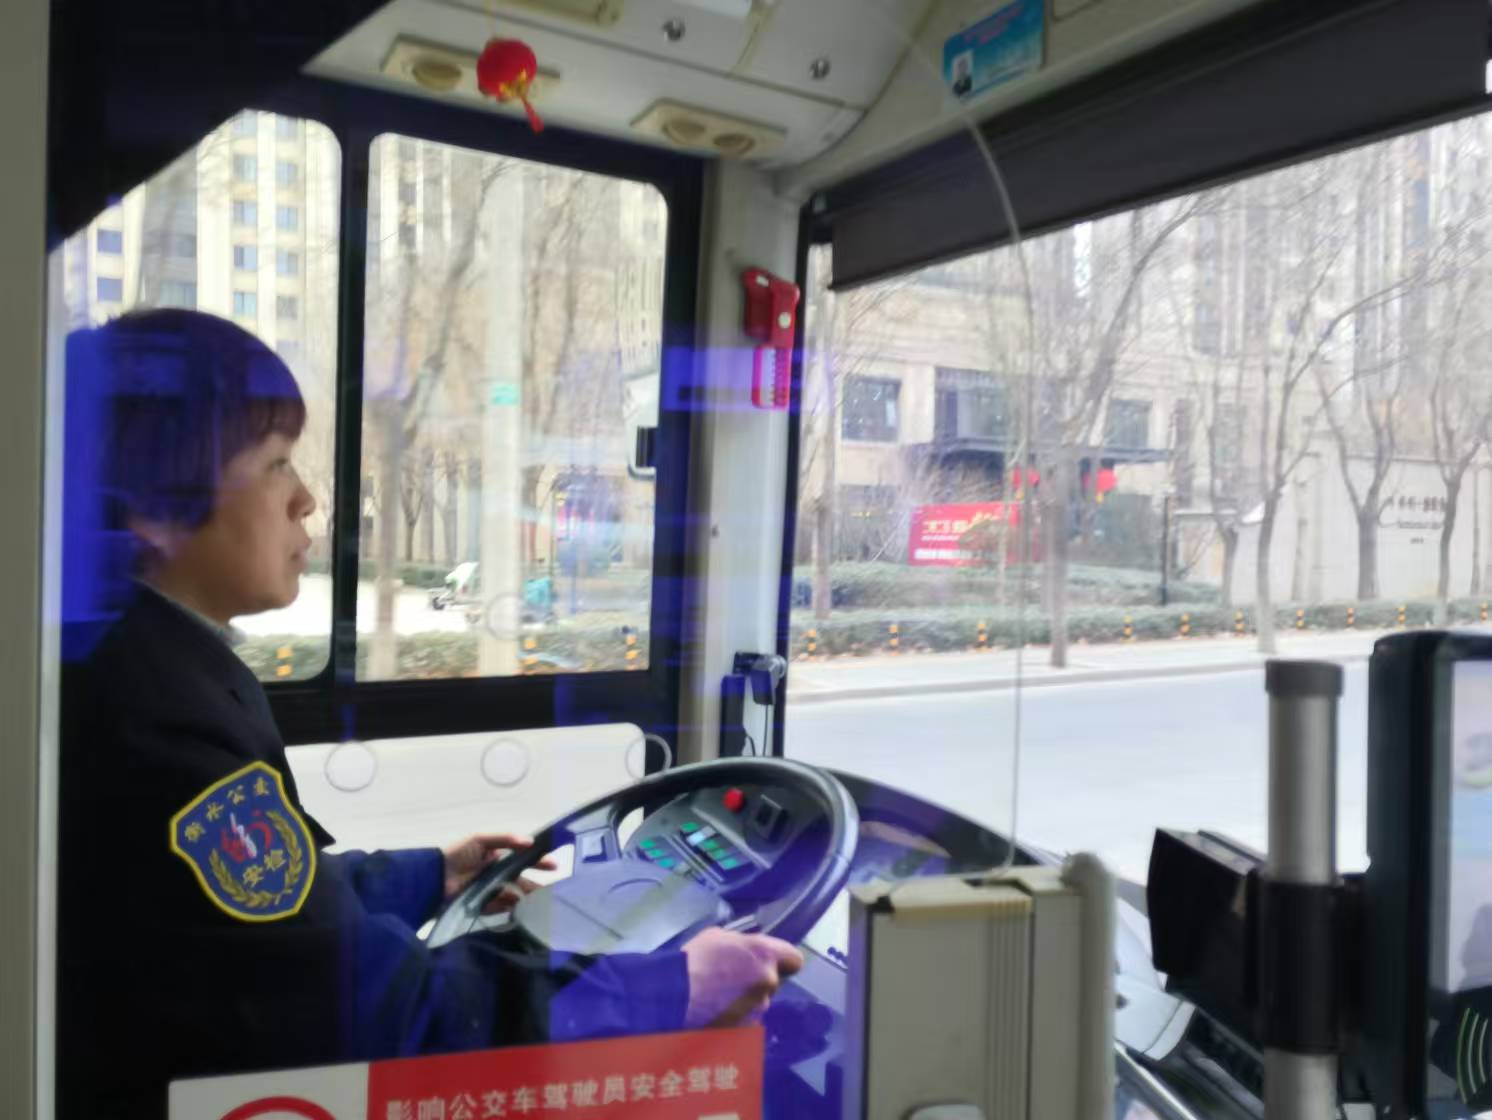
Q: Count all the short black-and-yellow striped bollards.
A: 13